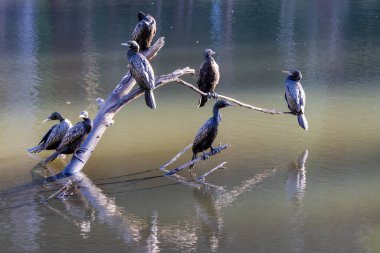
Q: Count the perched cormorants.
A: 7